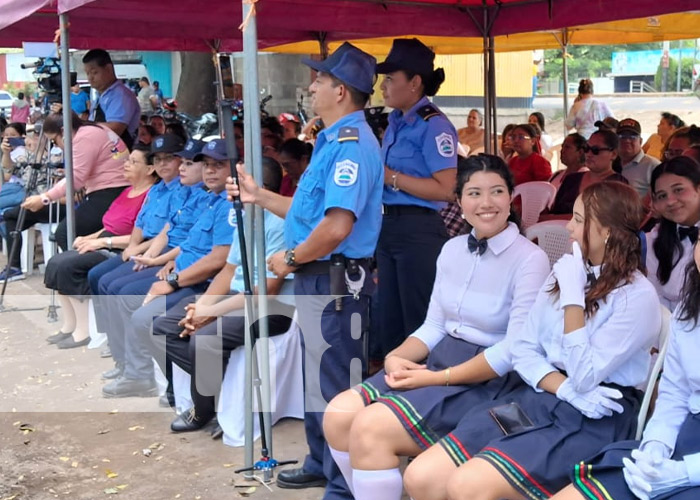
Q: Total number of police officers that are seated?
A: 3